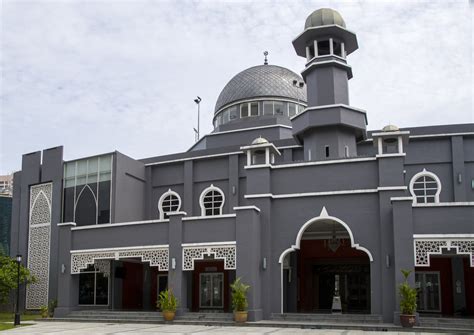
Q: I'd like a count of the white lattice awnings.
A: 3